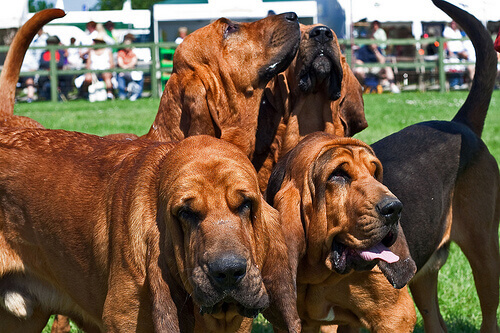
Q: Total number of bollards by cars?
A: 0